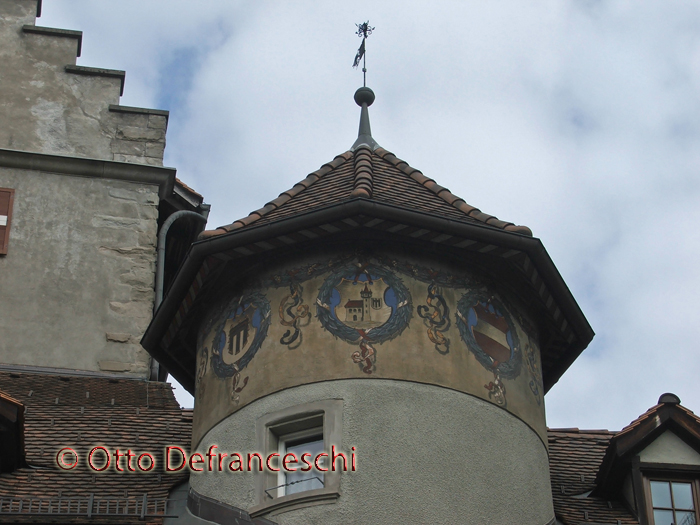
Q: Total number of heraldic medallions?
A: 3